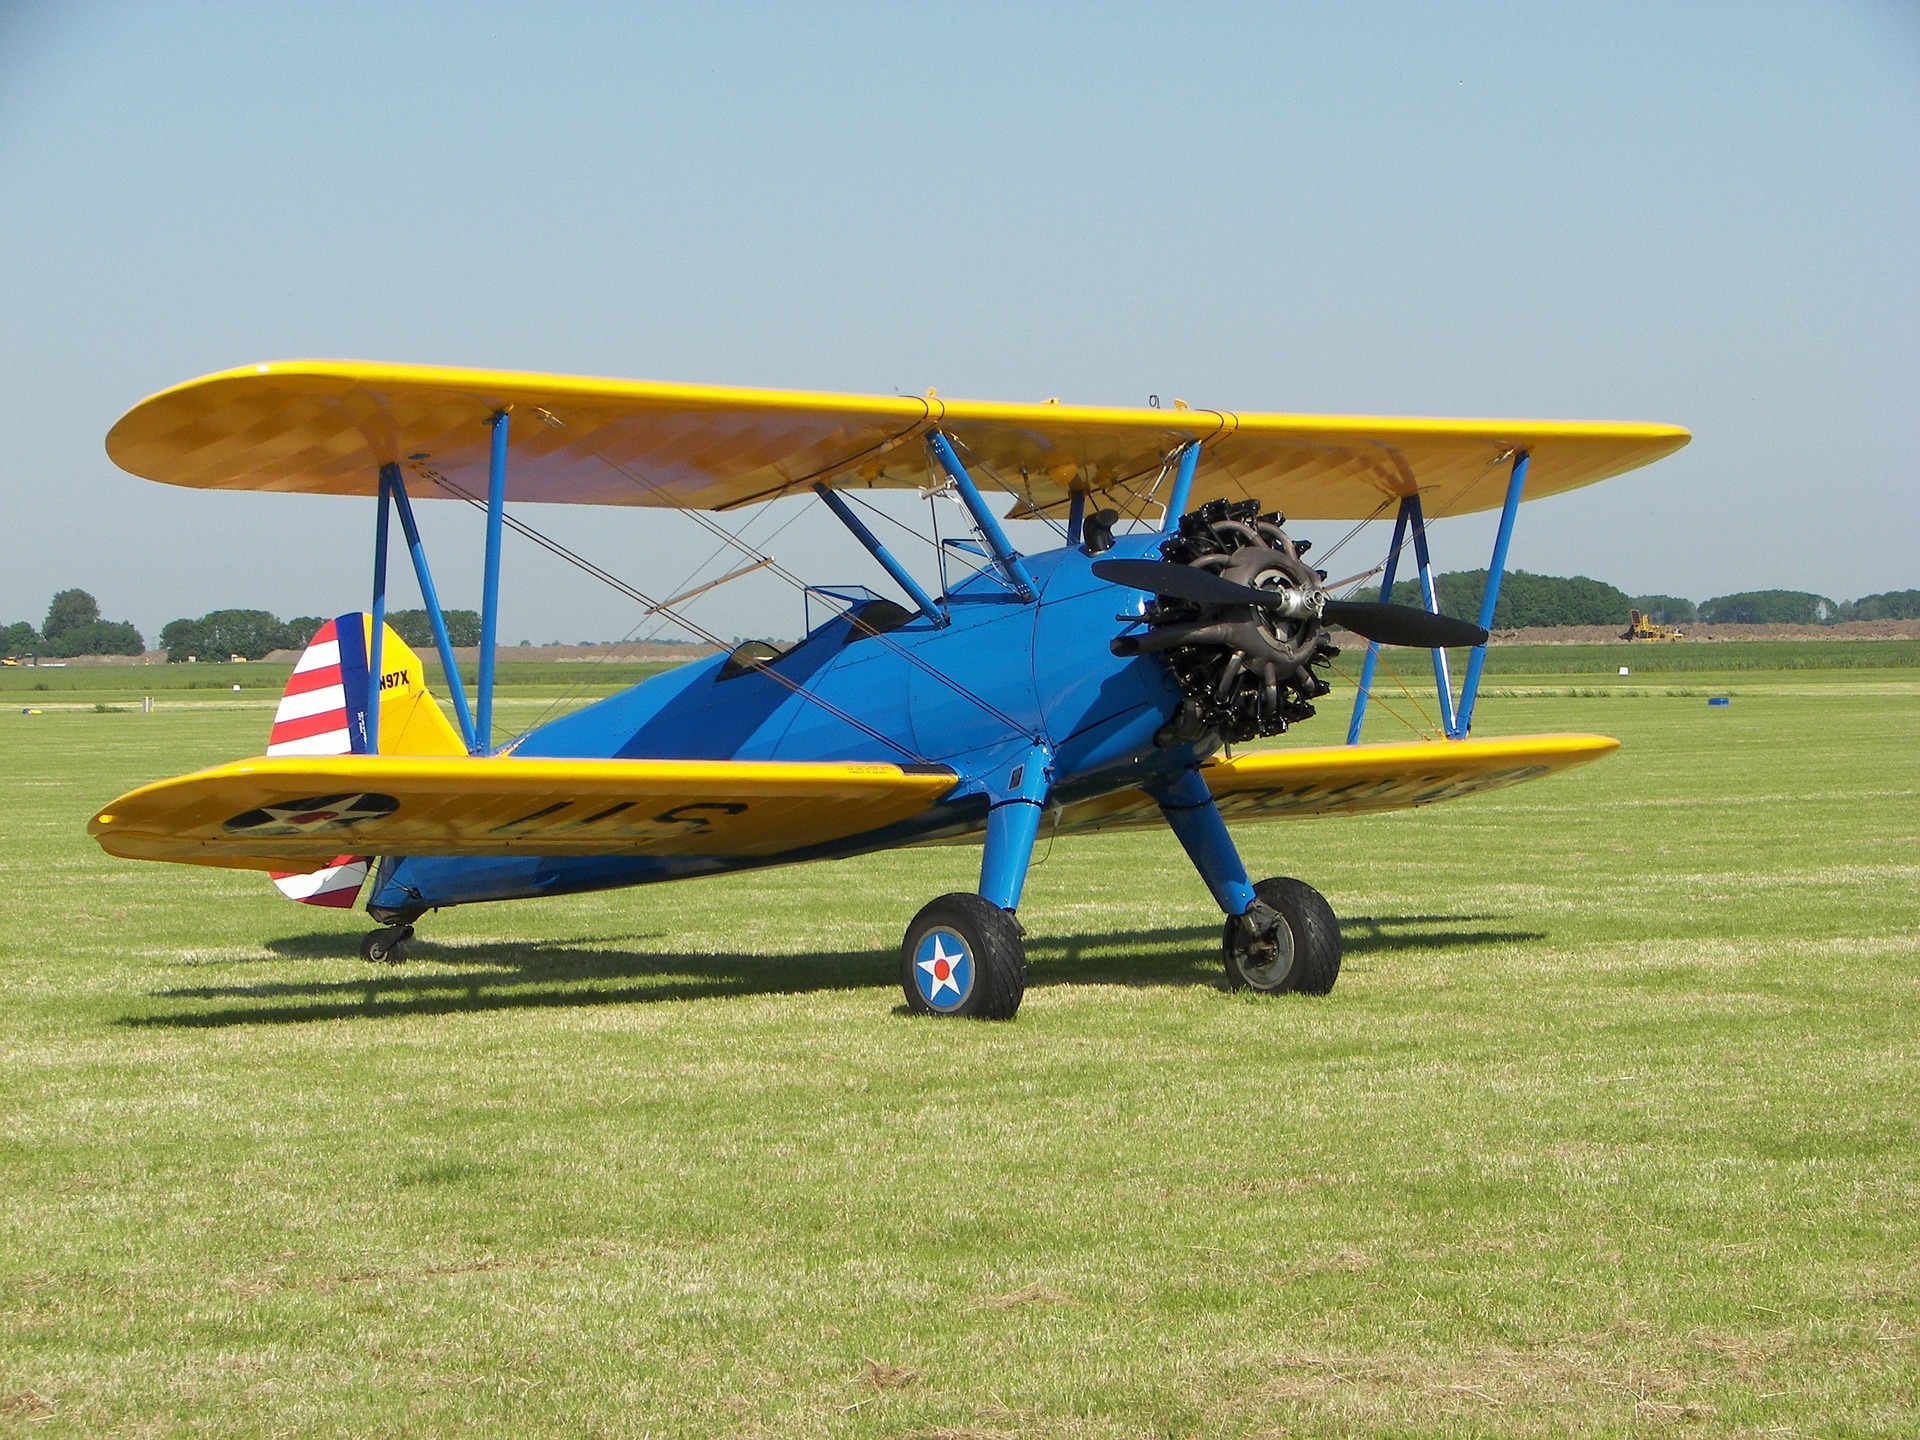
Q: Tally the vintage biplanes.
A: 1